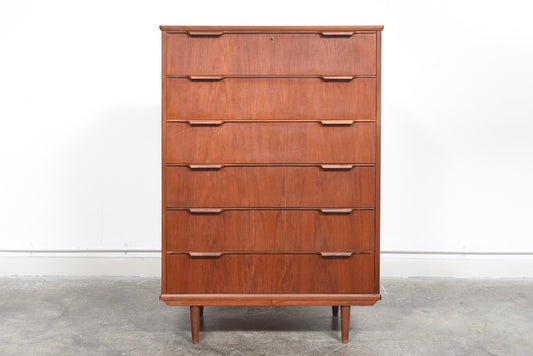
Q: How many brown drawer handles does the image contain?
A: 12